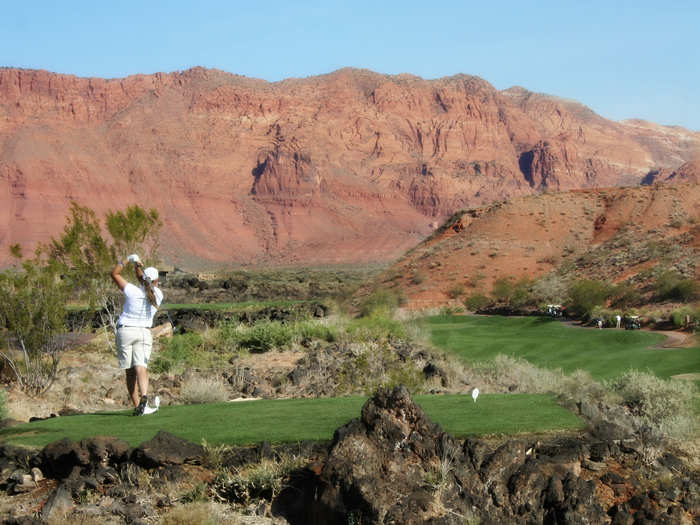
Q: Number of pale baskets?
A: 0